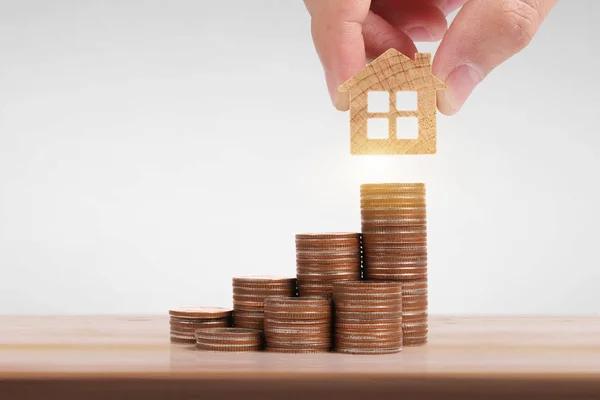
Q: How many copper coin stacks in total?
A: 7